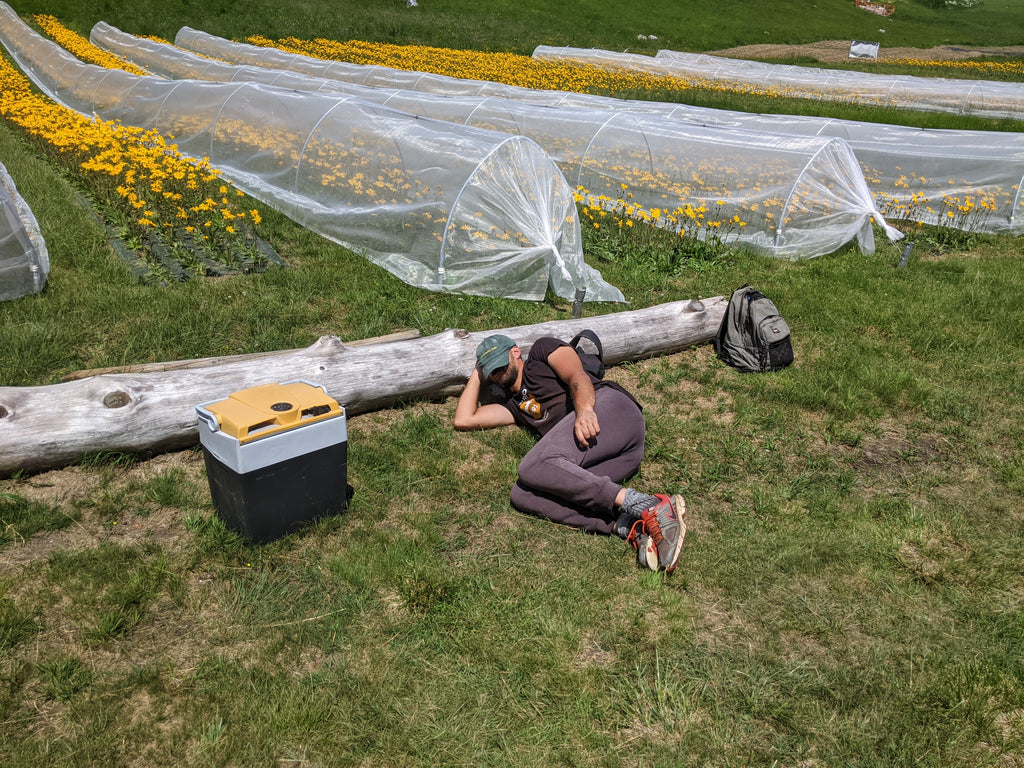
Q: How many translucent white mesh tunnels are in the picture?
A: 6